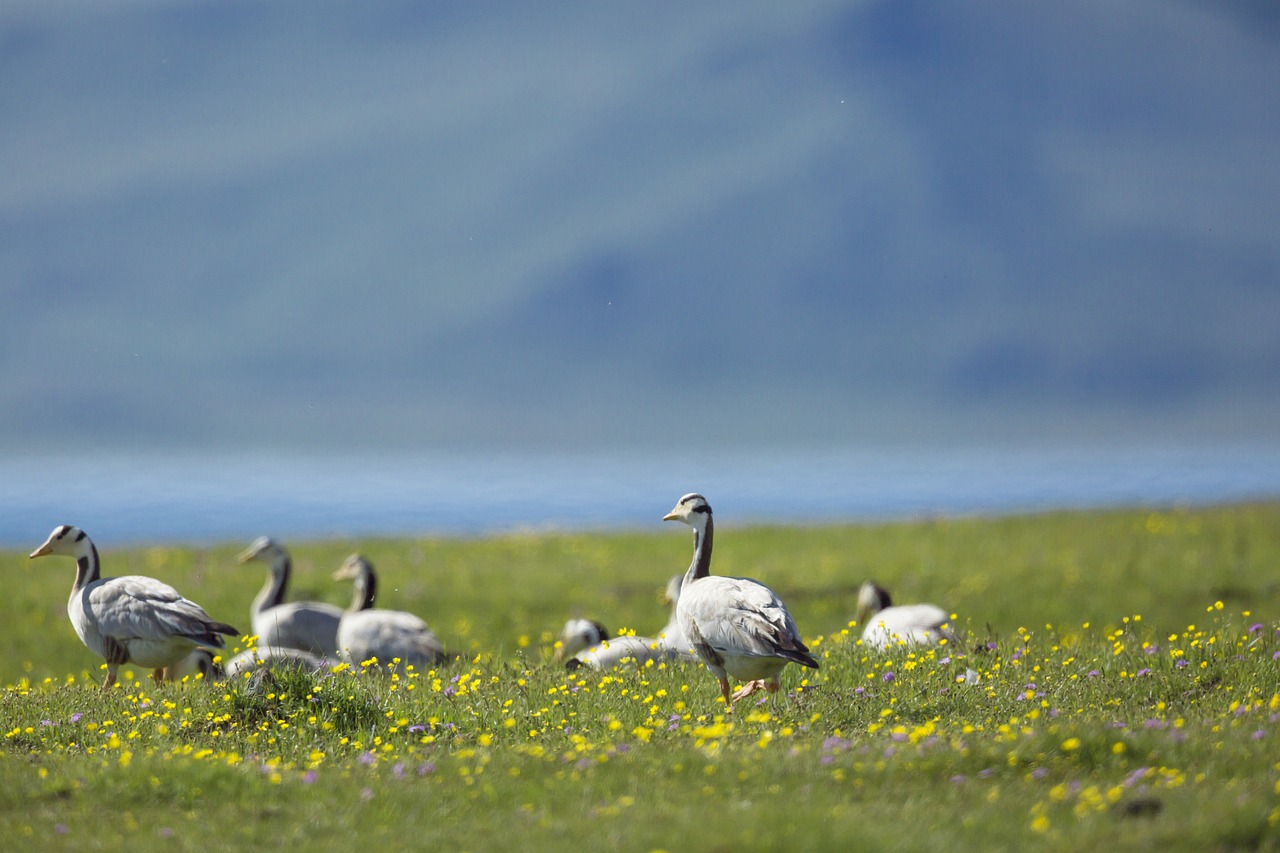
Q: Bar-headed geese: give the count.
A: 8